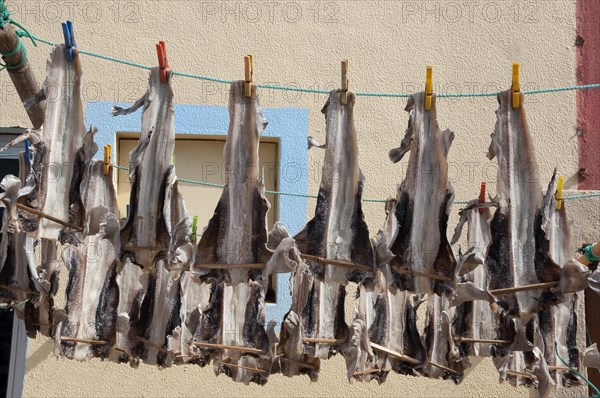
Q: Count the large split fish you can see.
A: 6